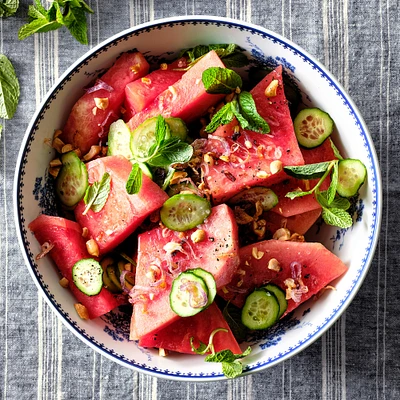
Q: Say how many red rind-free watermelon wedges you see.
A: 11